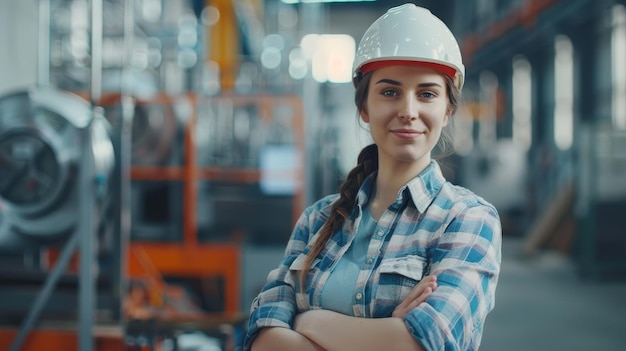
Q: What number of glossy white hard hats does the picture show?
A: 1